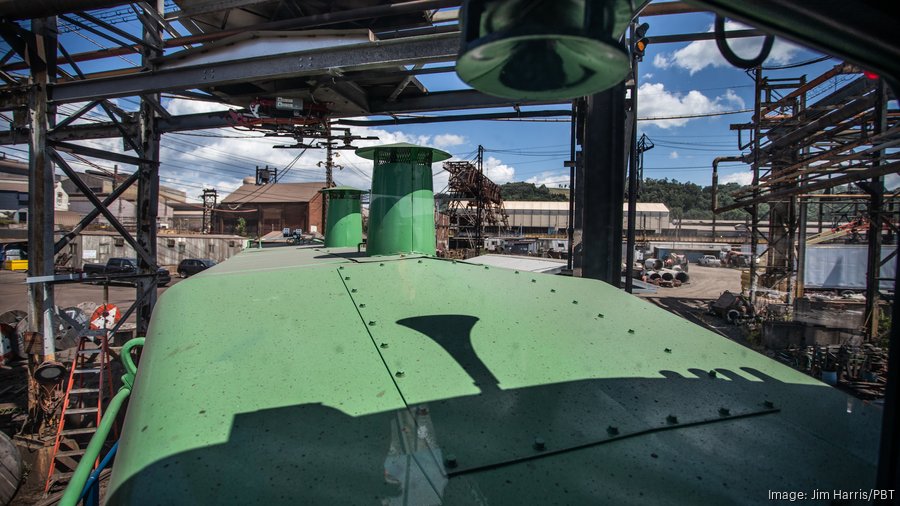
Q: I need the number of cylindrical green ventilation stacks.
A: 2